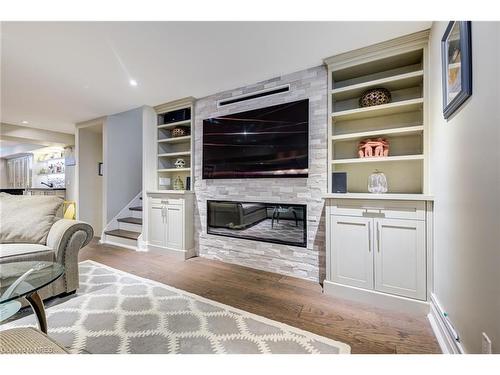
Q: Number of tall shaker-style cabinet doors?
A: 4